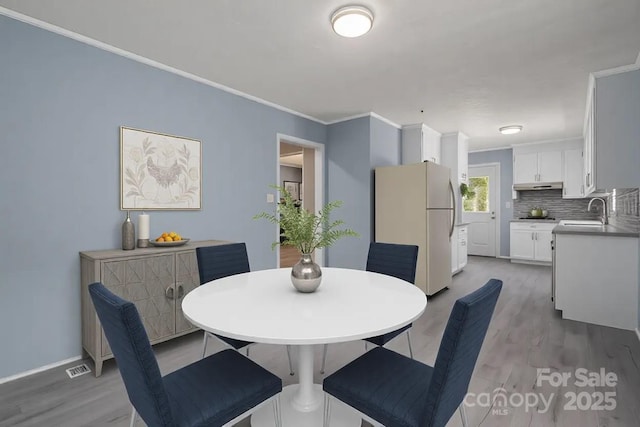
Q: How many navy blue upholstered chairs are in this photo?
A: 4